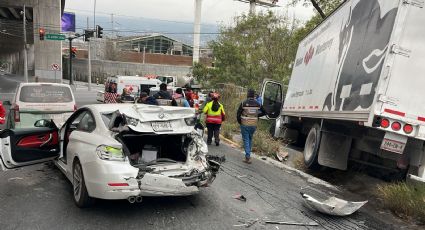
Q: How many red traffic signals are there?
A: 2